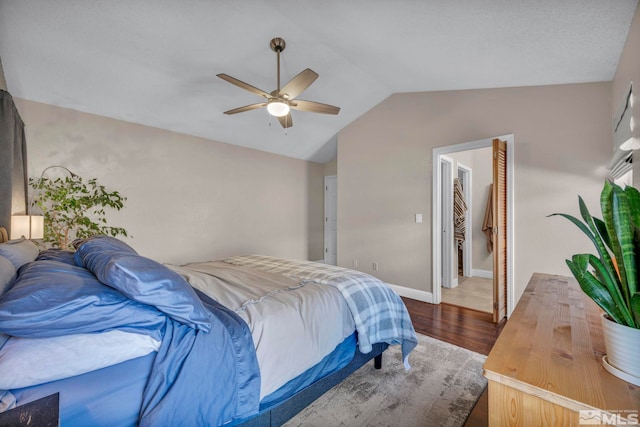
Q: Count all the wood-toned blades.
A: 5